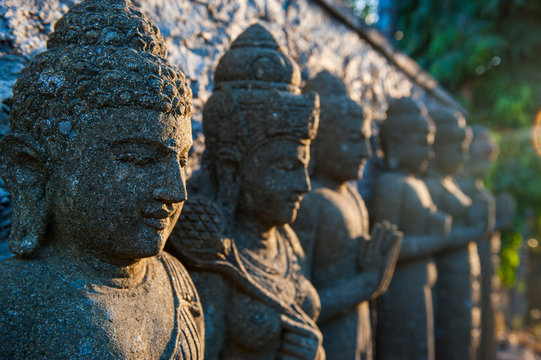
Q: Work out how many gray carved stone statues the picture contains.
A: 6